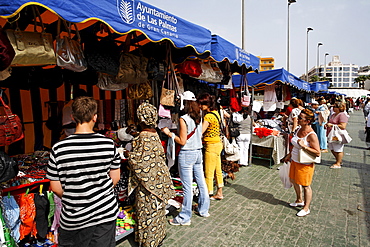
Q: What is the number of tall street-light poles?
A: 5